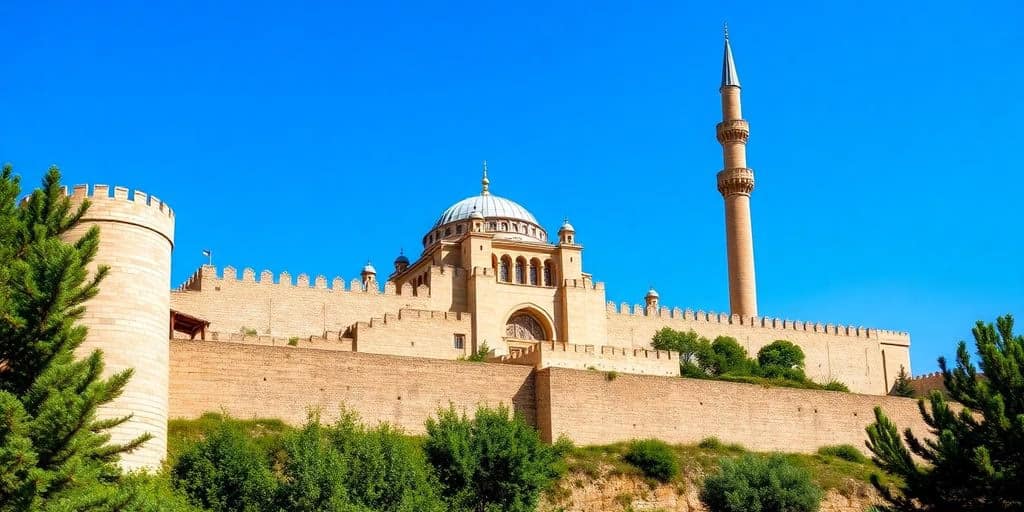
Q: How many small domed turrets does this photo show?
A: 5